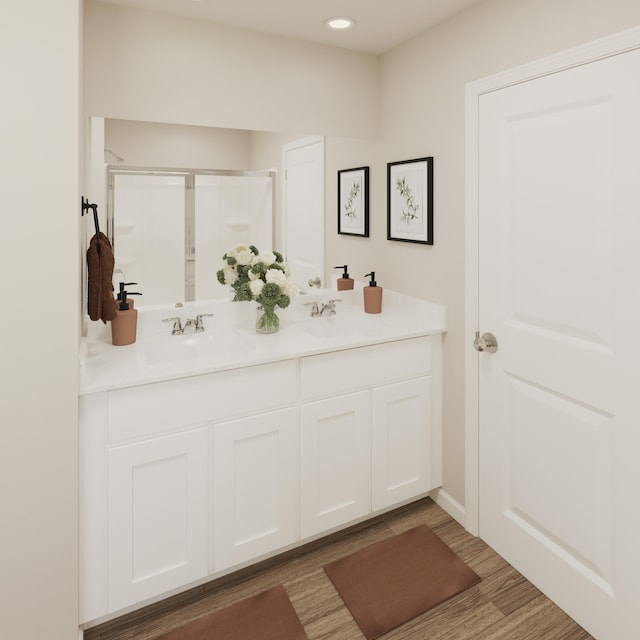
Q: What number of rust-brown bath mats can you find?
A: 2